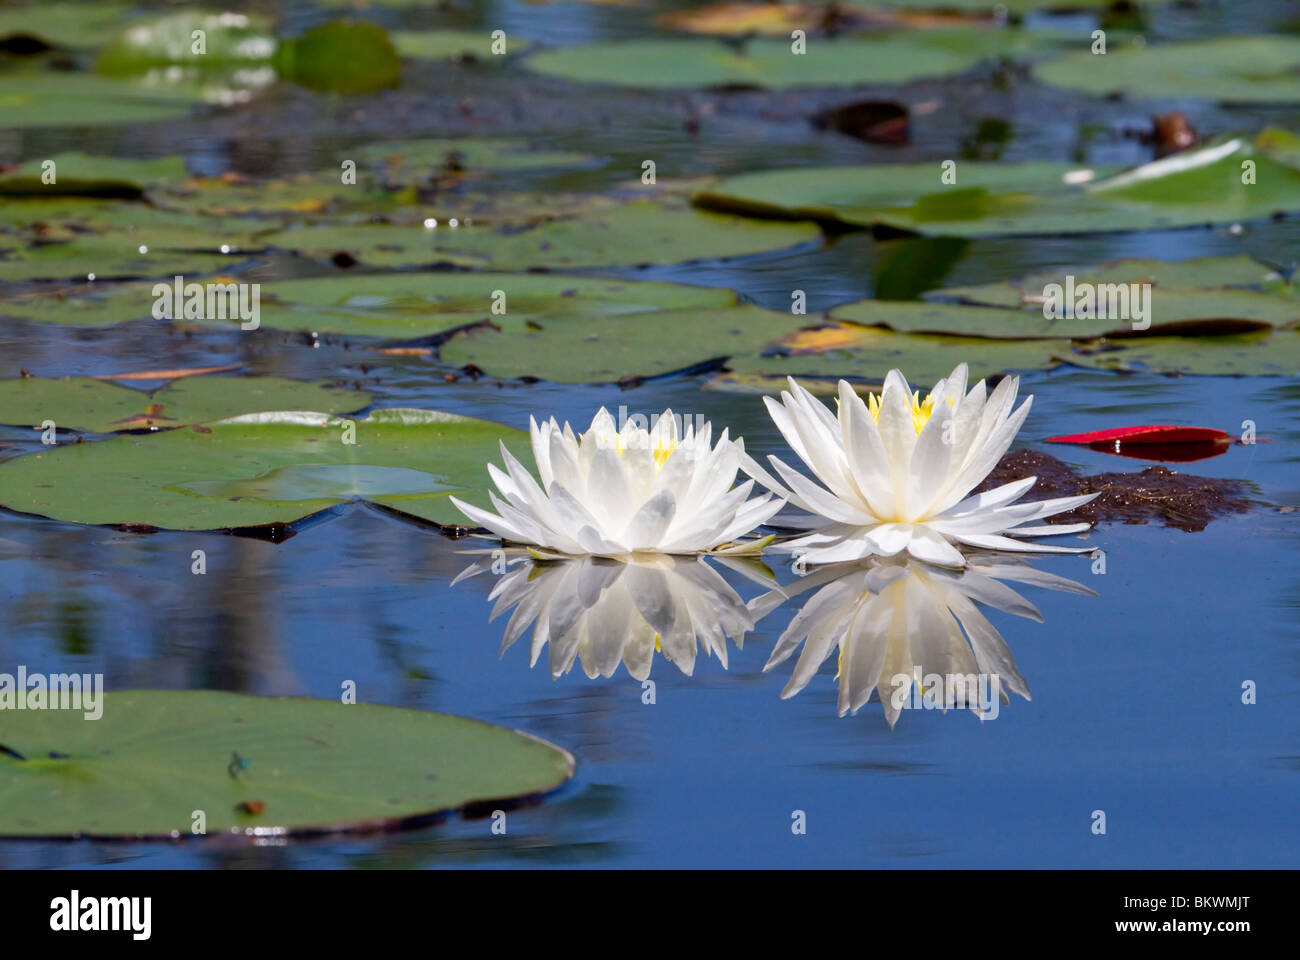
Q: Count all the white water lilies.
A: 2